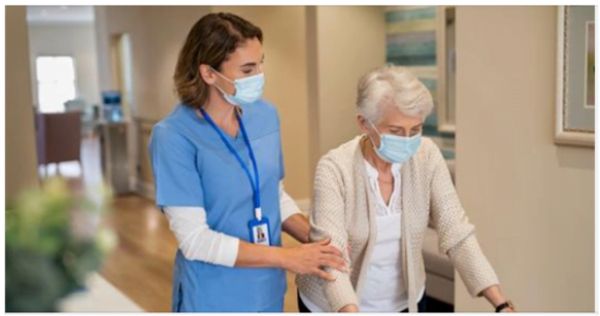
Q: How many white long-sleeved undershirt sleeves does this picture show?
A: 2